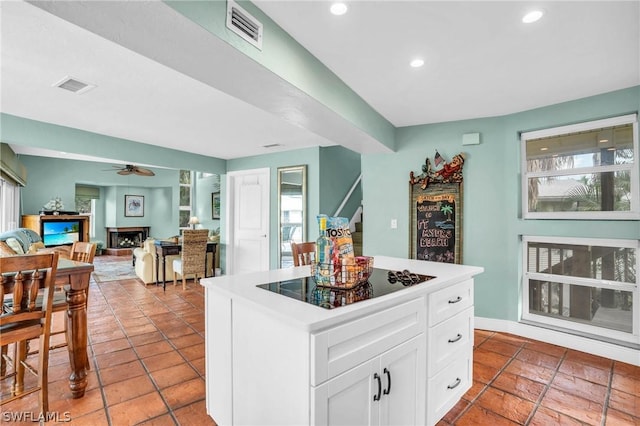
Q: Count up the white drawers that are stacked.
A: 3